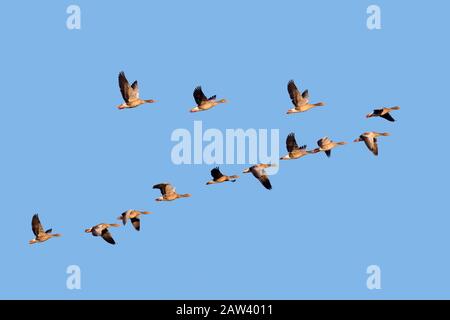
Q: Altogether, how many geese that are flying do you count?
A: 13